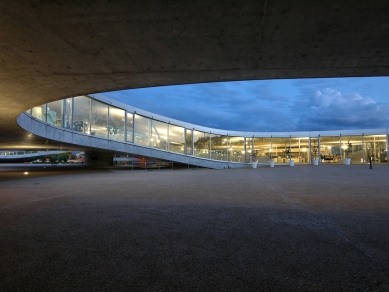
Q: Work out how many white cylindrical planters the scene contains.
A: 5